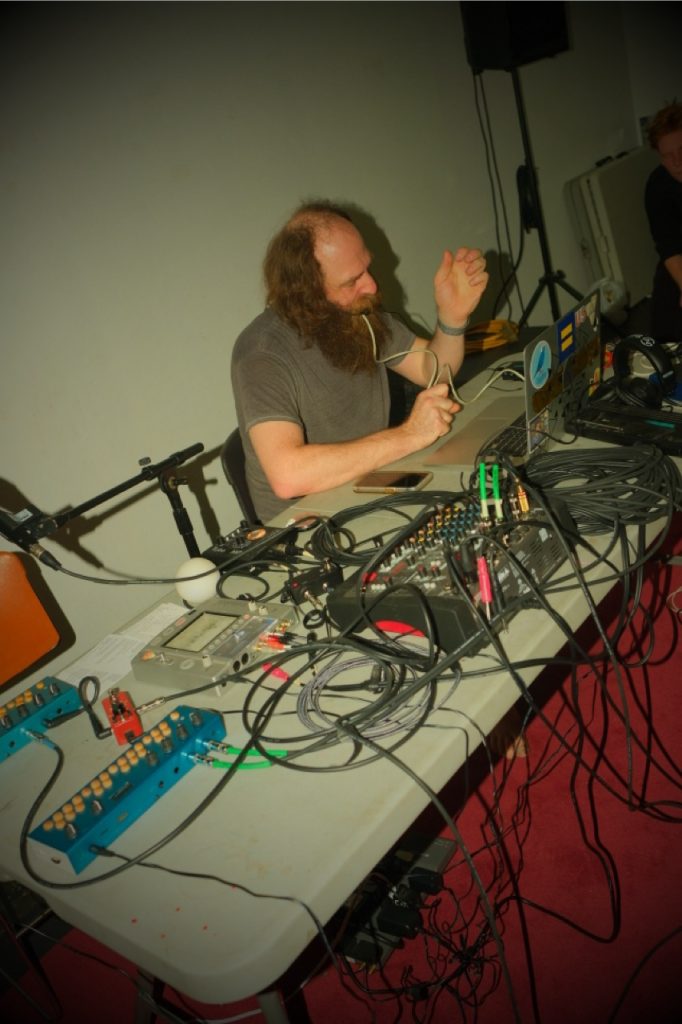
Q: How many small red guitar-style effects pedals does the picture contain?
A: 1